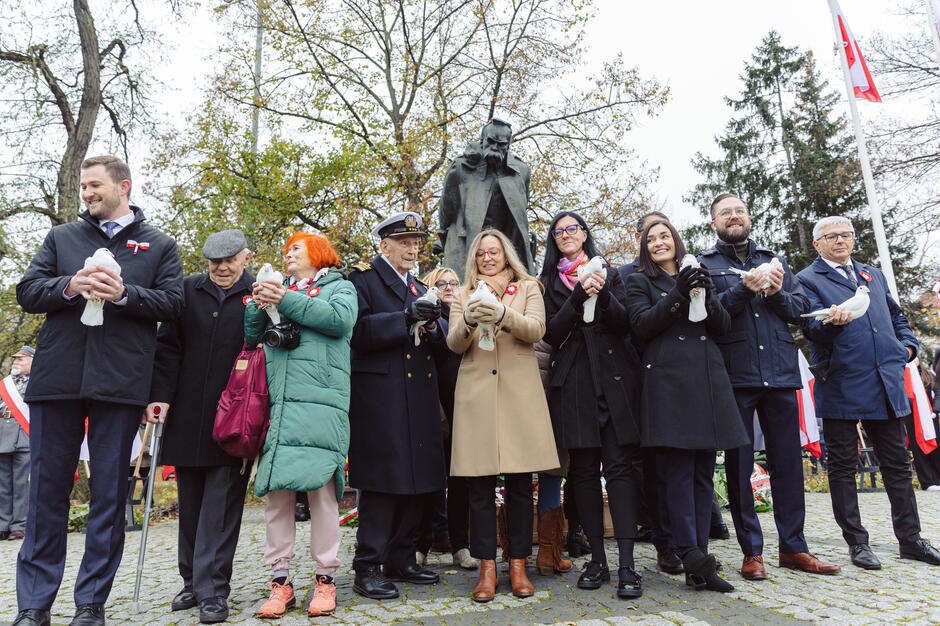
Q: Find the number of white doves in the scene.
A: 8